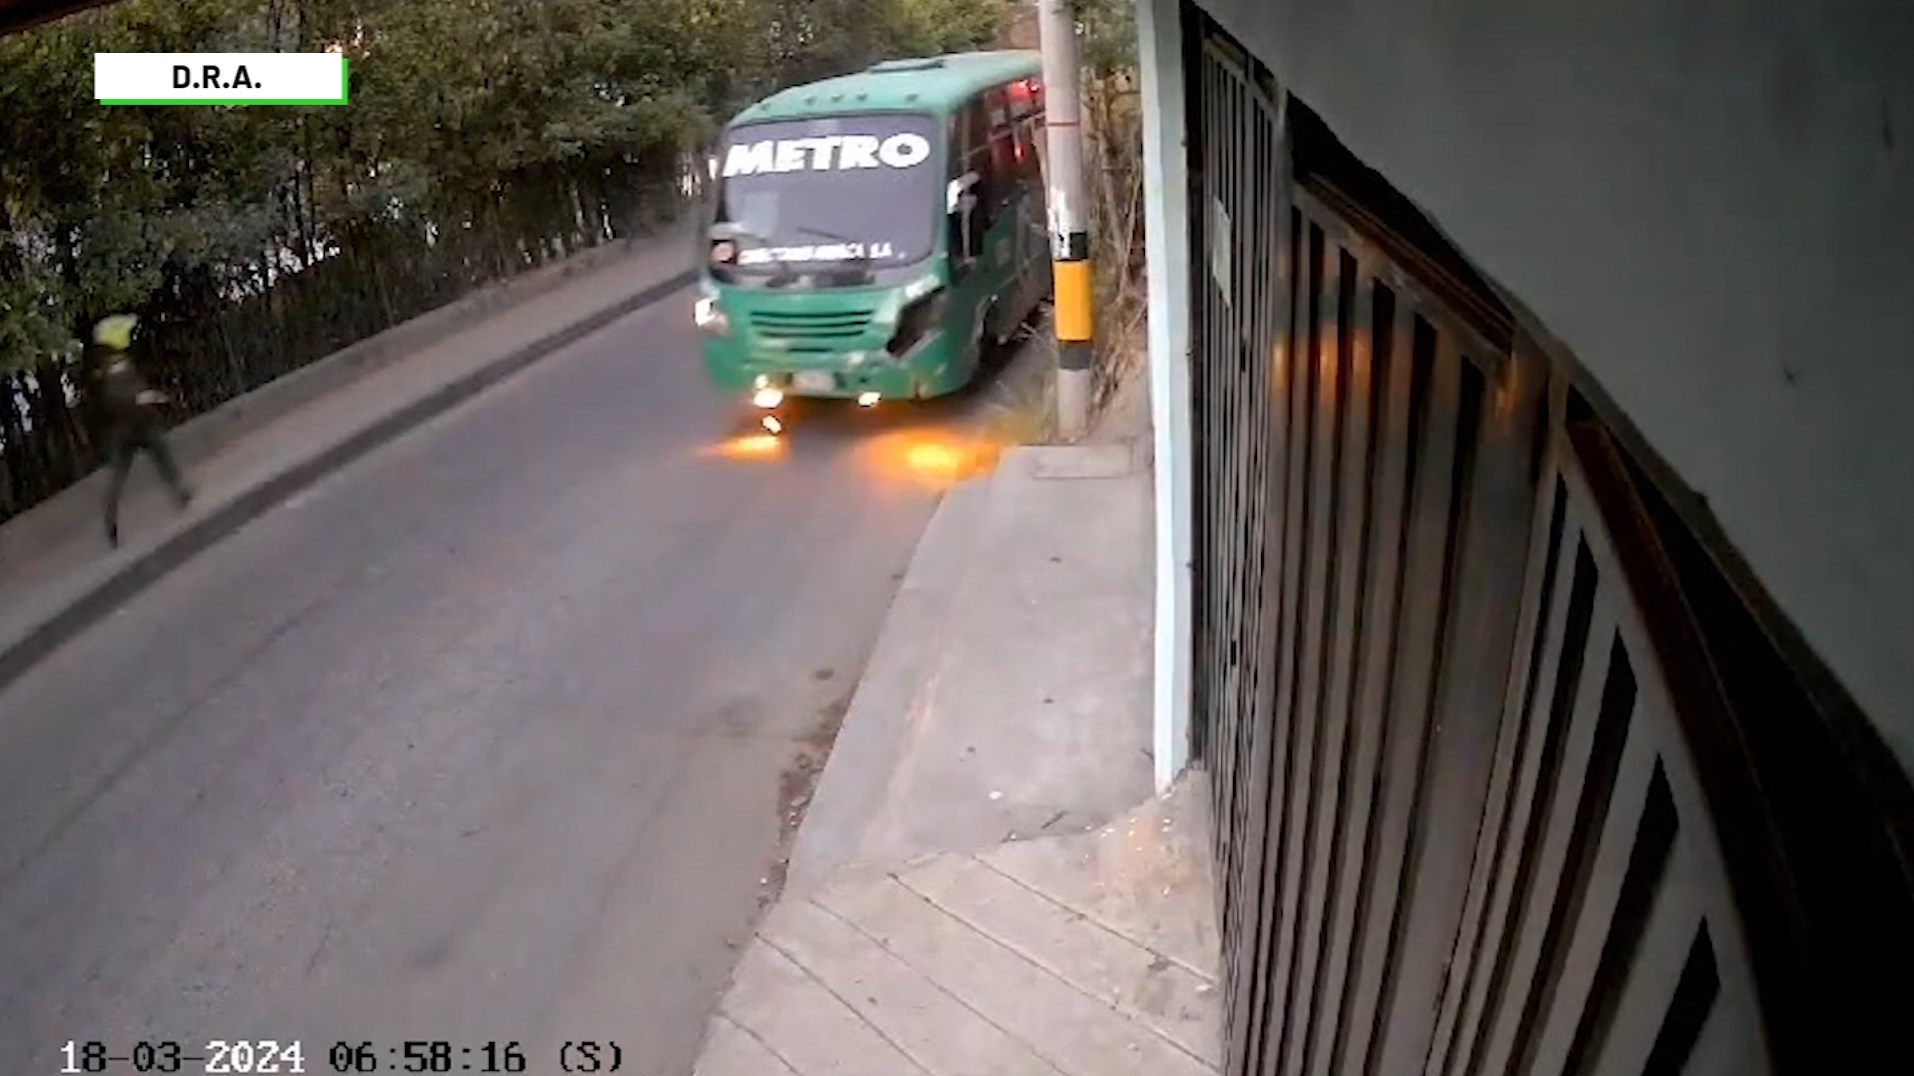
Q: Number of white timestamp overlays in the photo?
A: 1